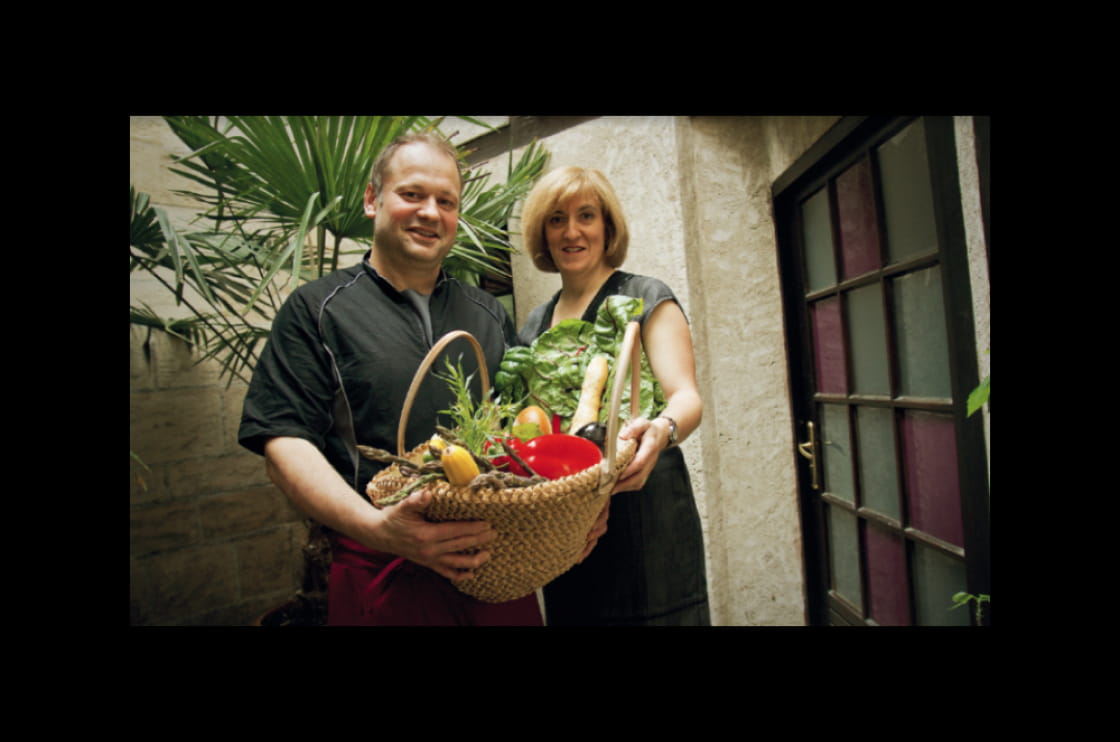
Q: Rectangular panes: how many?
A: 12